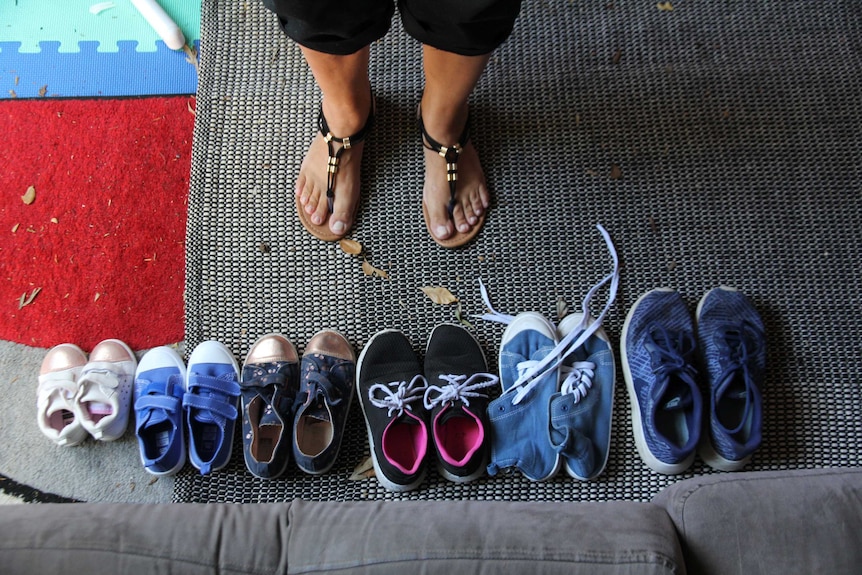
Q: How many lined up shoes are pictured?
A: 12